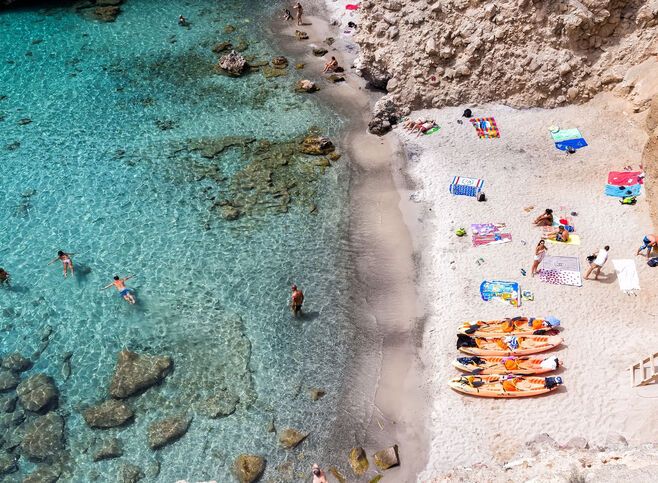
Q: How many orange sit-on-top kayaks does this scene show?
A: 4